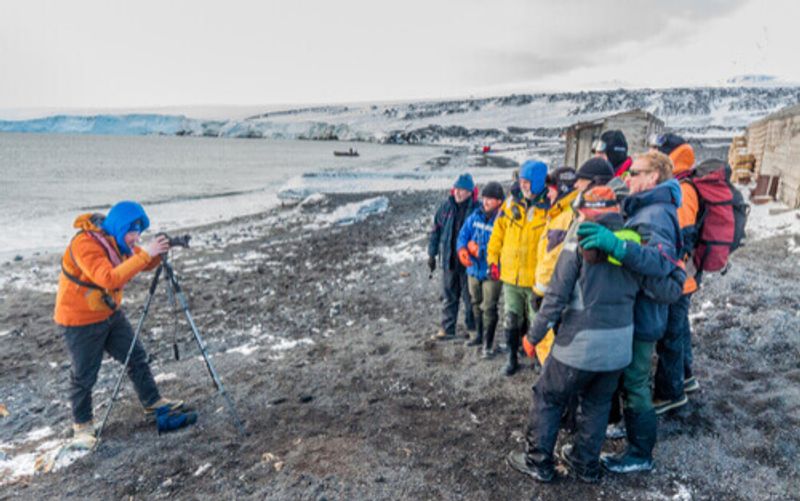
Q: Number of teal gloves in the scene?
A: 1